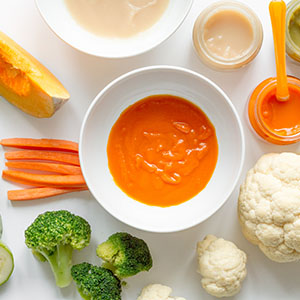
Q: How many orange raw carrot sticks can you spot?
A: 5